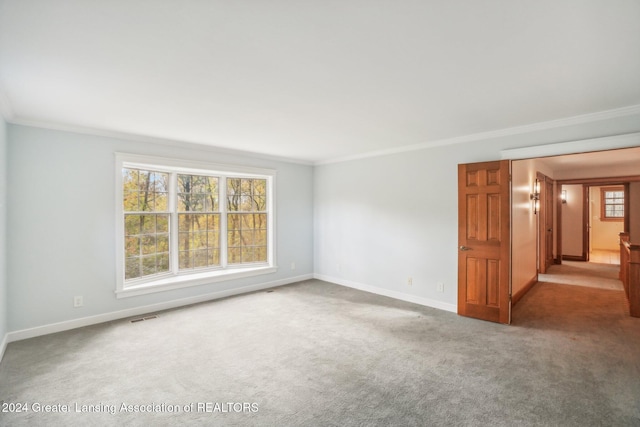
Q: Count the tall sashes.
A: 3